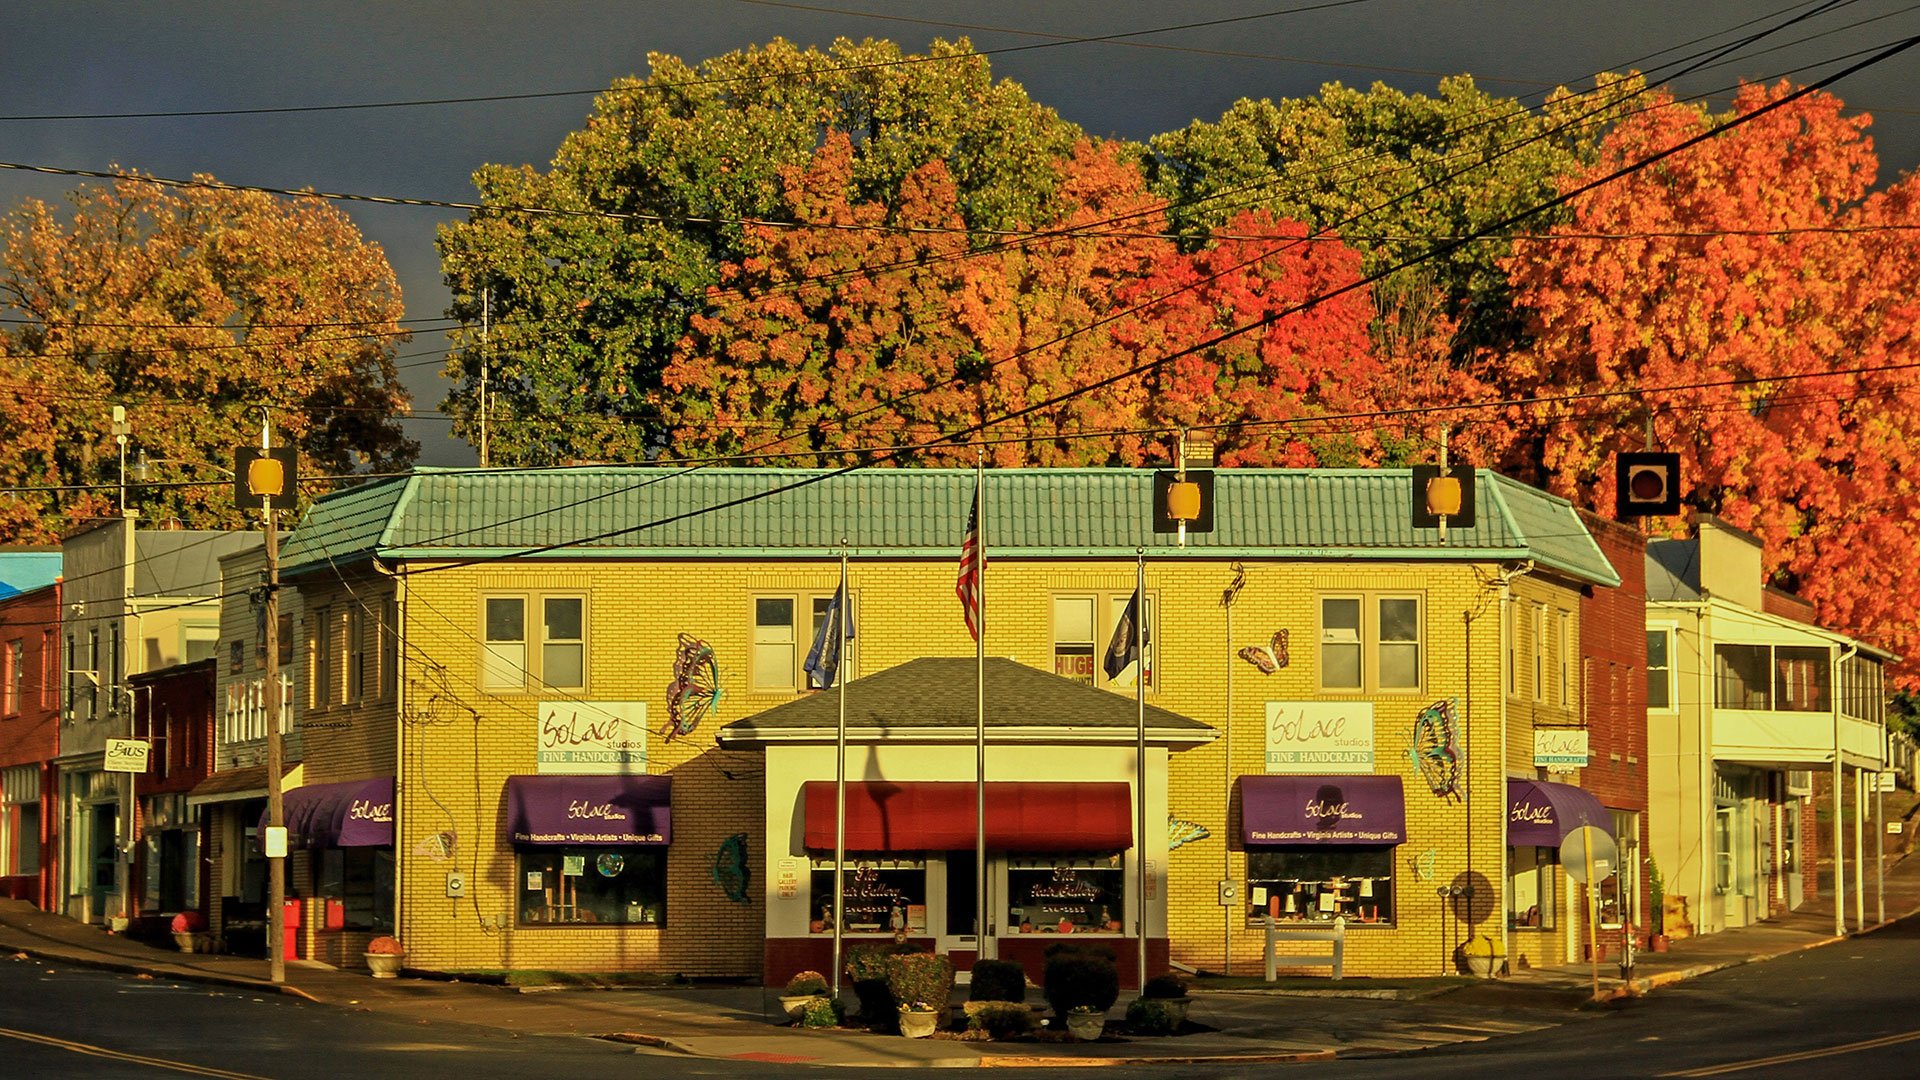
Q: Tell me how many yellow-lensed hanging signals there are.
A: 3